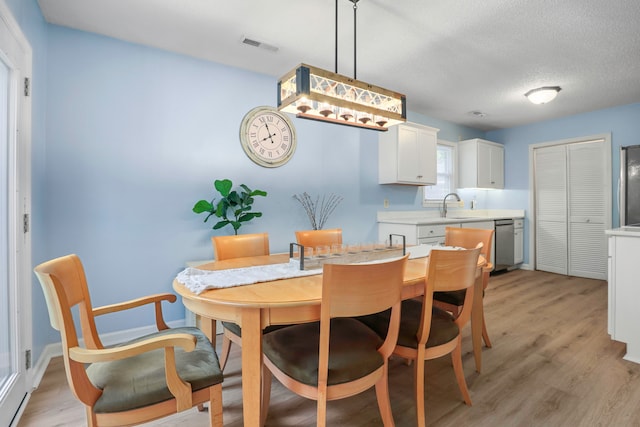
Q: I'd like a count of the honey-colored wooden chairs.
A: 6